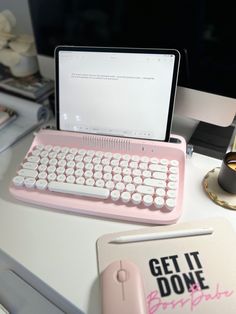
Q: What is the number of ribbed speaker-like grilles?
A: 1